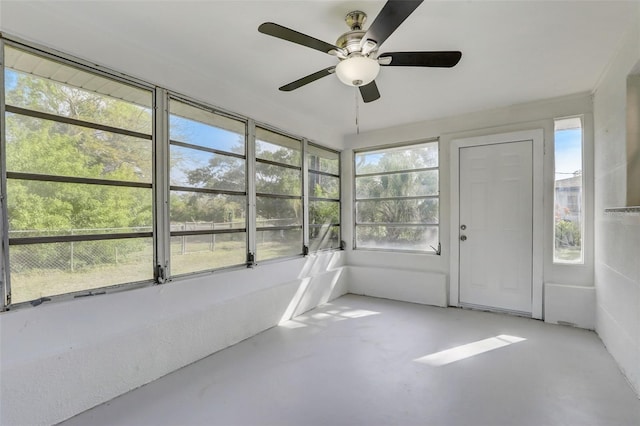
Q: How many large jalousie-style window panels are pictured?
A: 5